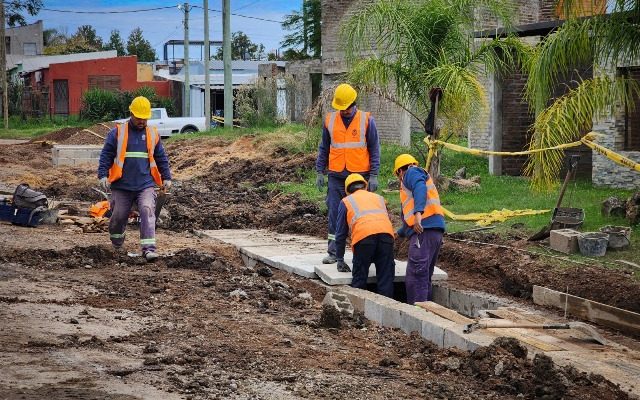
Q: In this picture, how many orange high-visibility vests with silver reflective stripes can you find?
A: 4